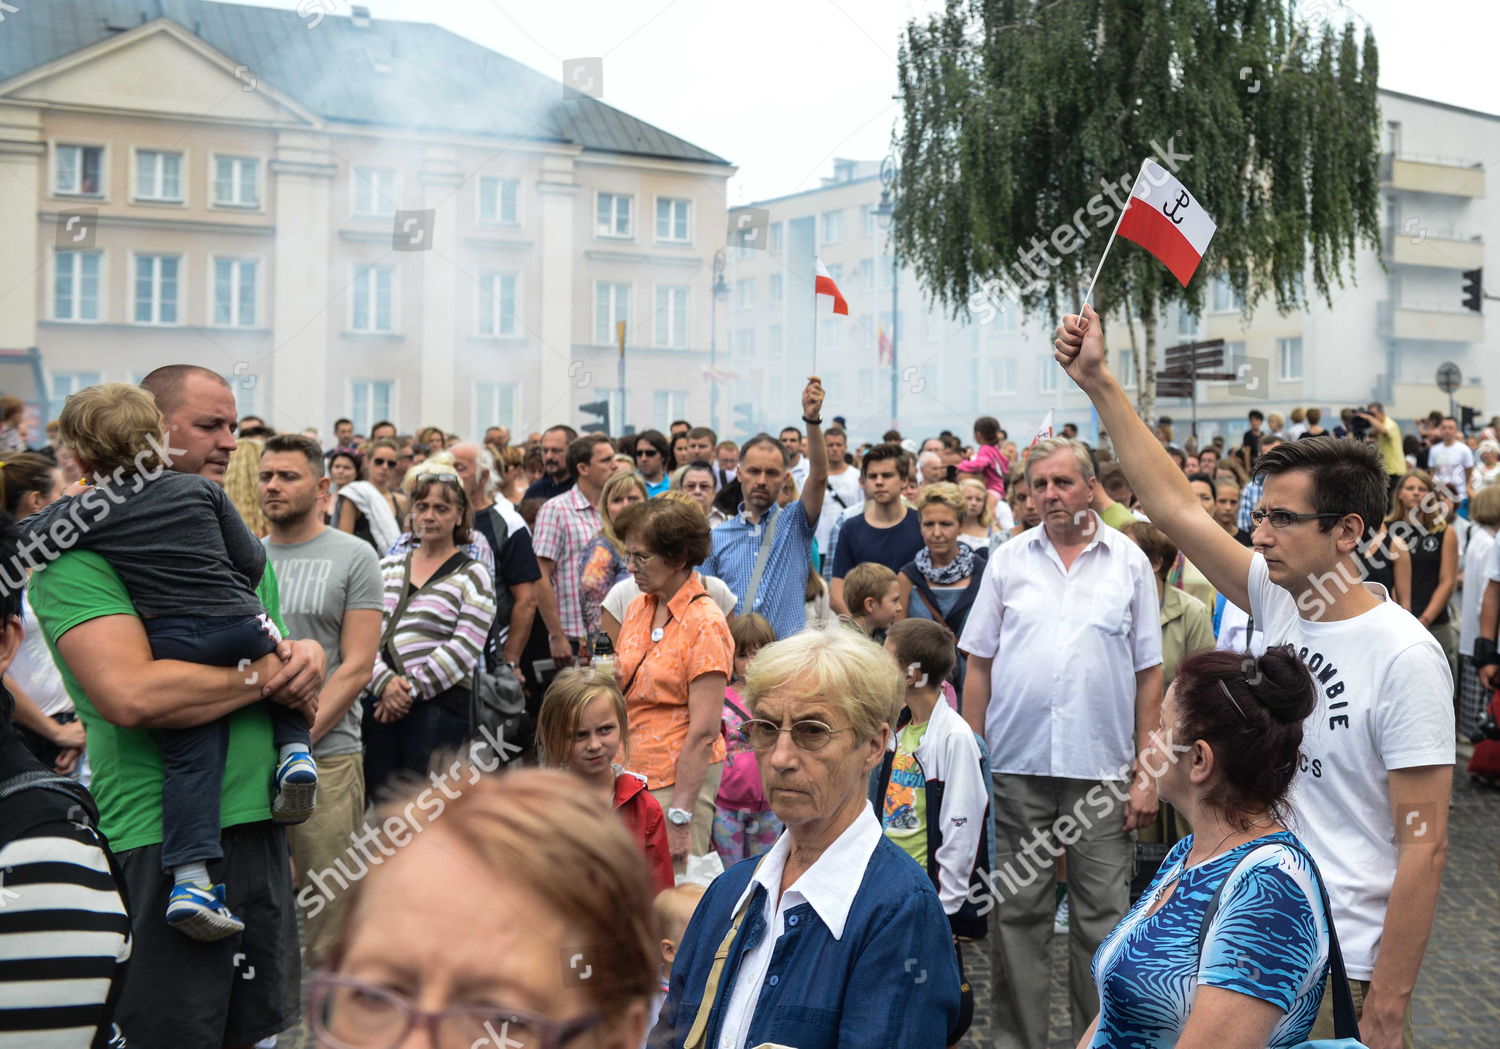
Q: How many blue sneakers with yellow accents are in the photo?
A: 2